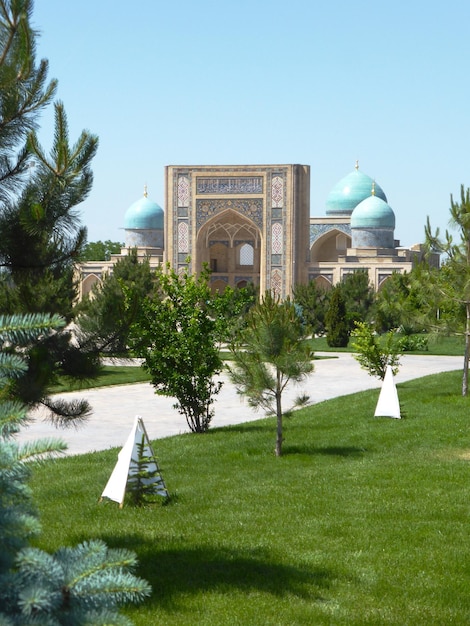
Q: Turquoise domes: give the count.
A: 3